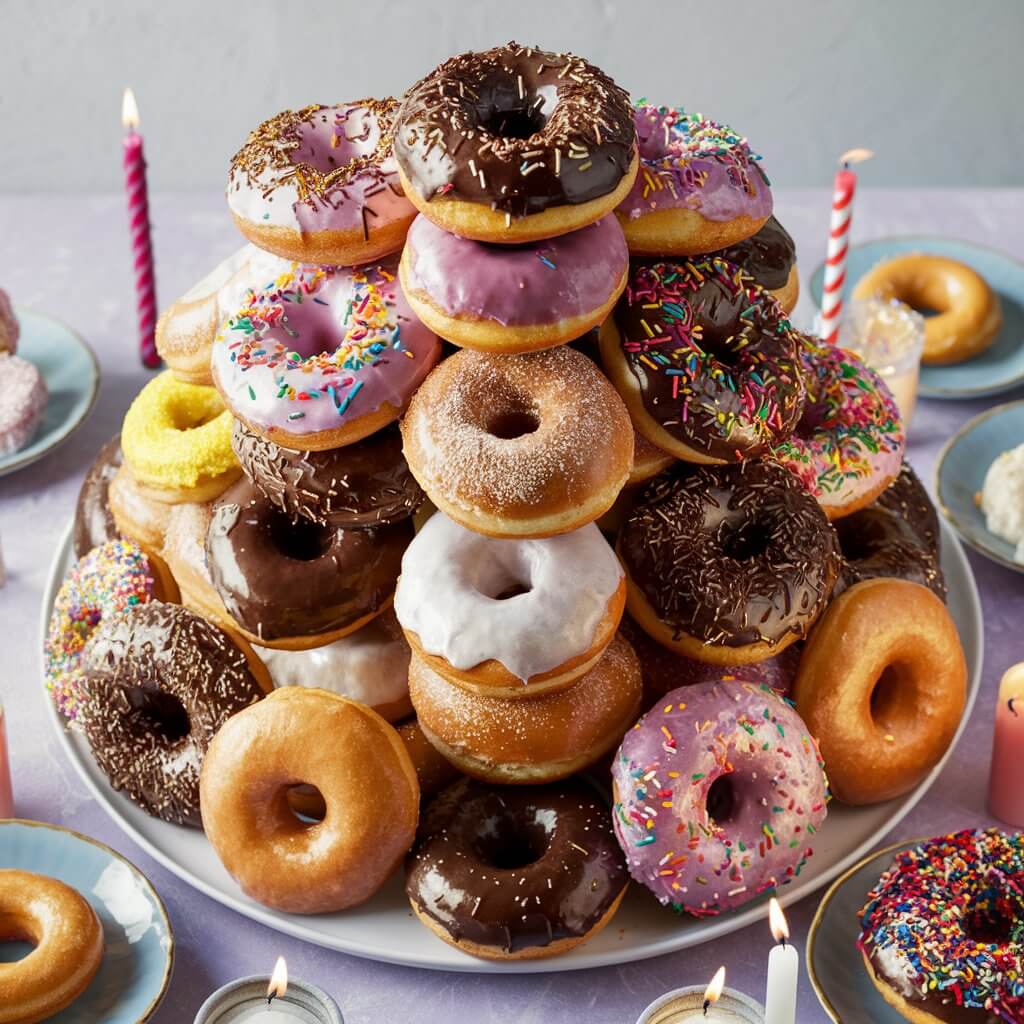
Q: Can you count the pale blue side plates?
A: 5